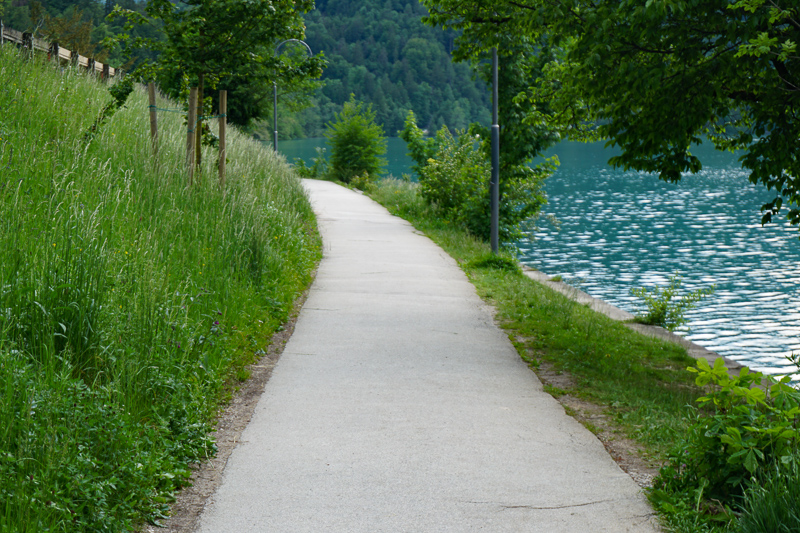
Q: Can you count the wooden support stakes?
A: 3